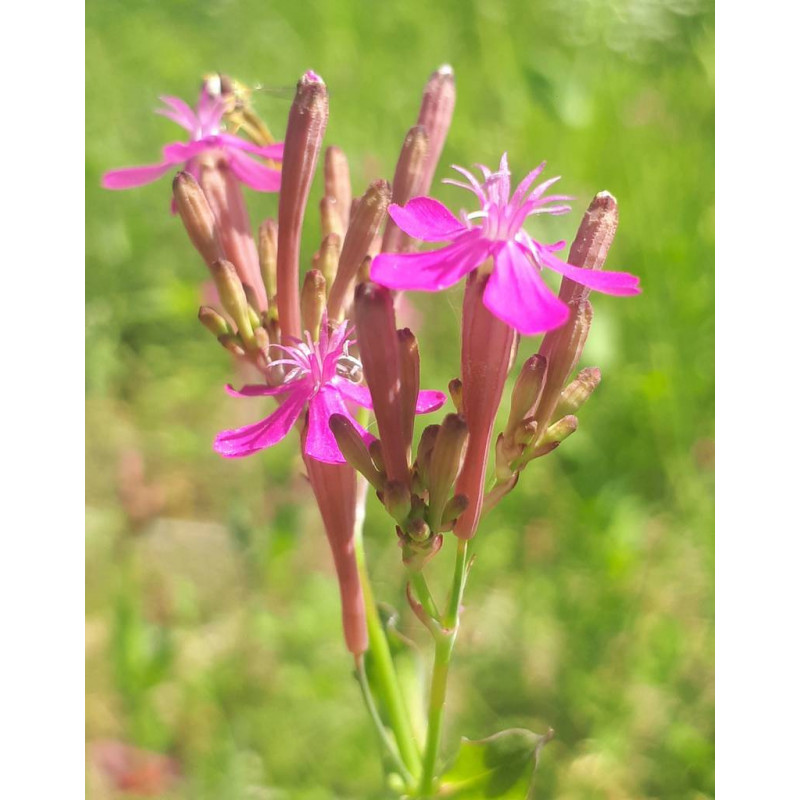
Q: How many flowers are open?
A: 3